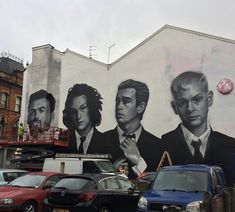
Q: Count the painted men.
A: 4